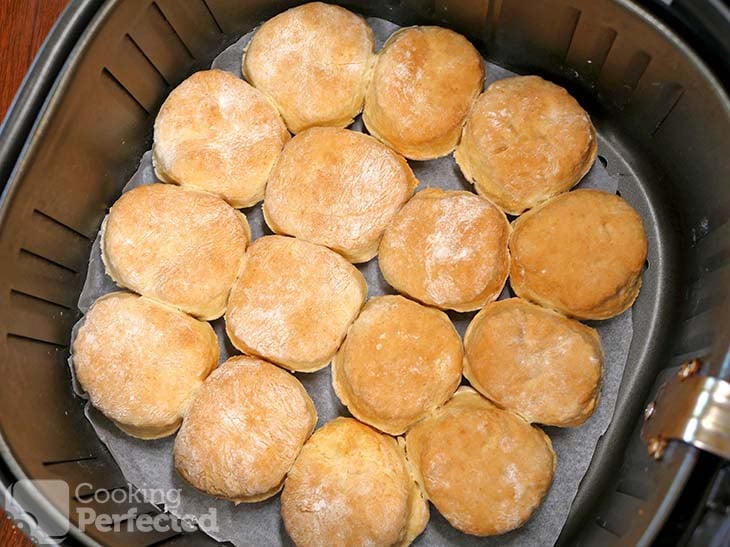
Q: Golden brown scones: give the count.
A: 15